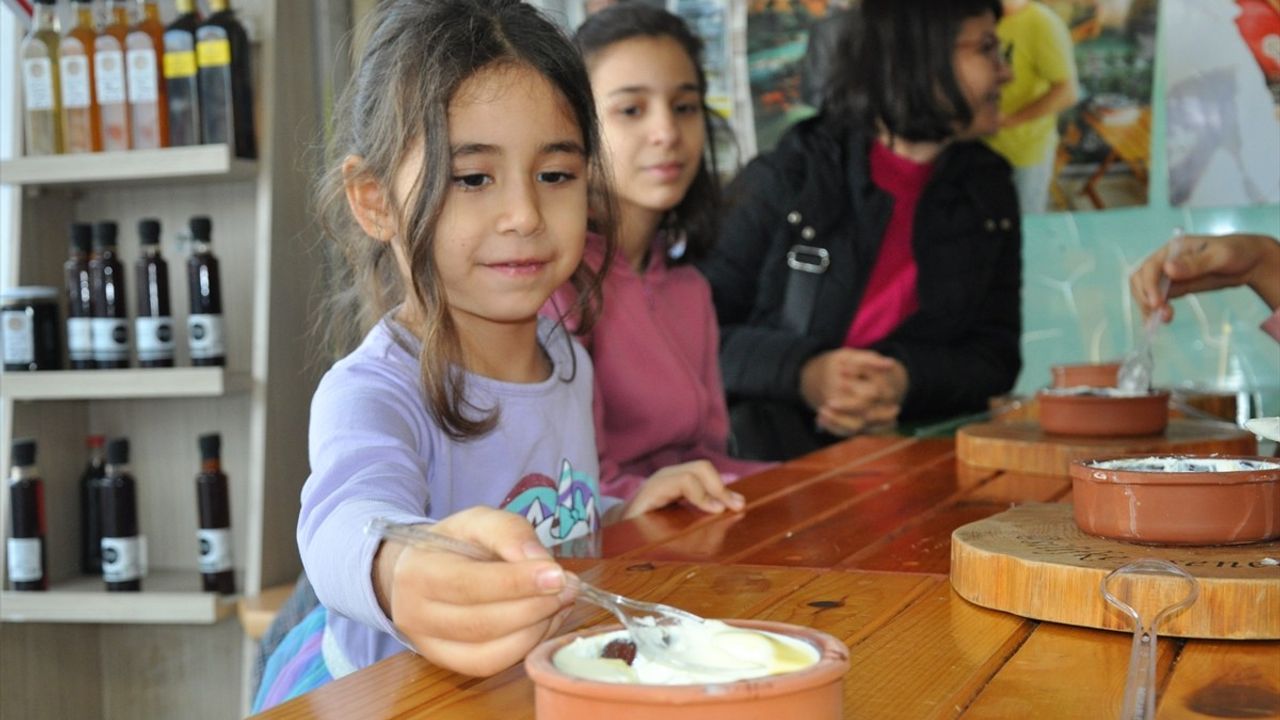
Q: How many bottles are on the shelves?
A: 14